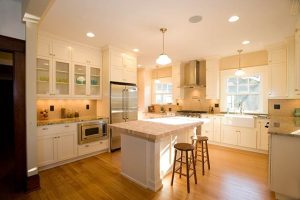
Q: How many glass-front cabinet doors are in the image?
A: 4